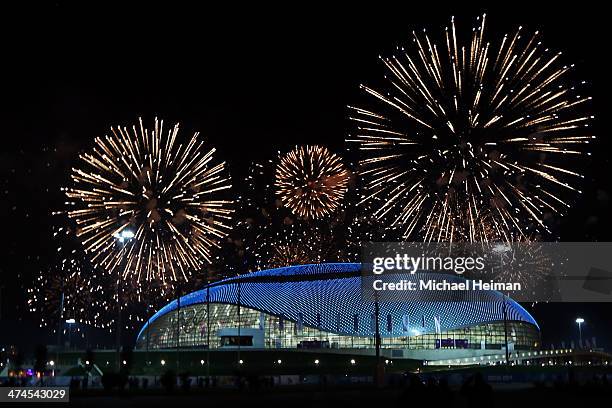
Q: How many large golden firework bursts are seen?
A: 3